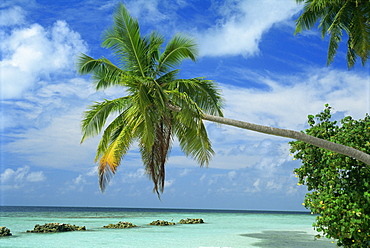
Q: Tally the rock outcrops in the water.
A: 5